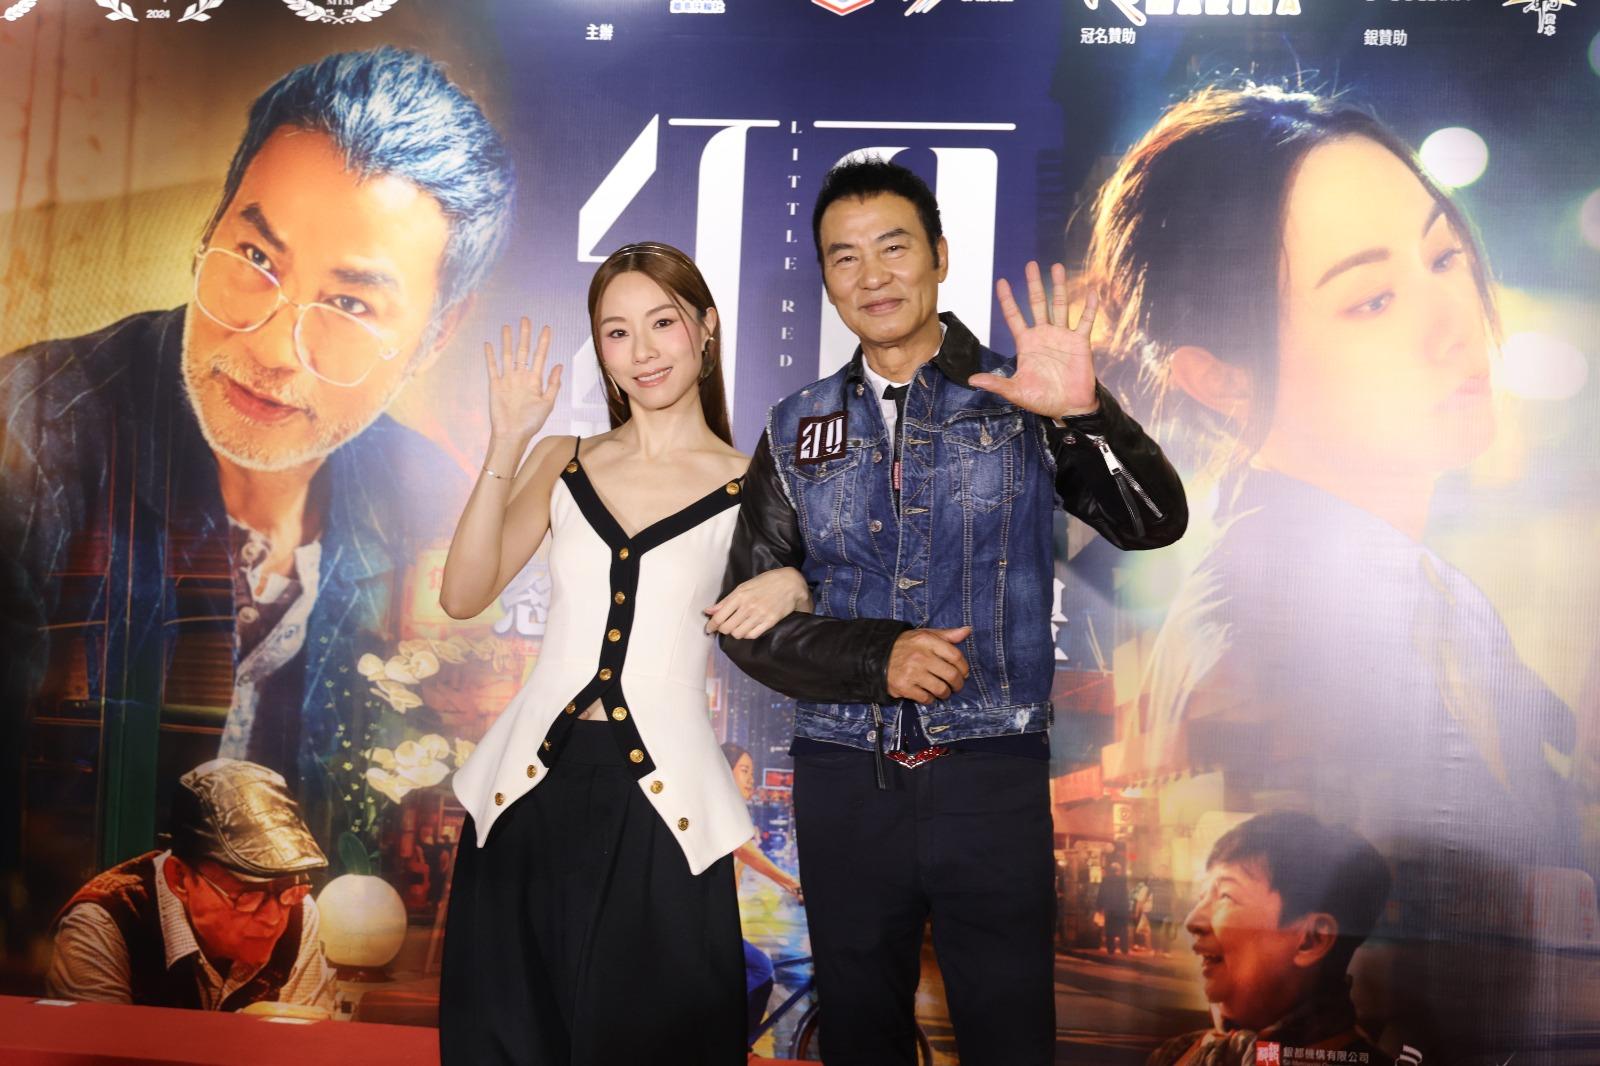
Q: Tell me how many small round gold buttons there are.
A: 14